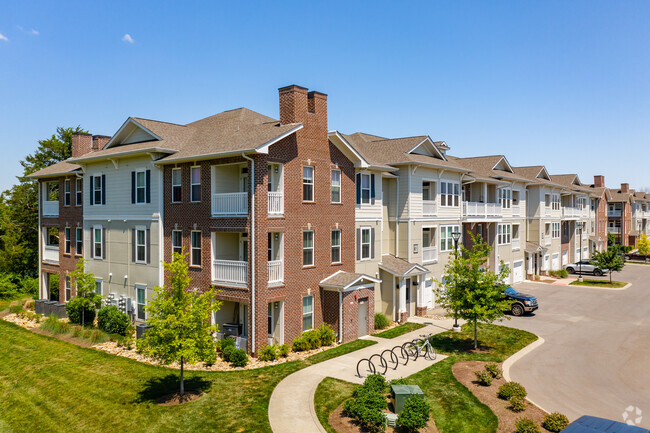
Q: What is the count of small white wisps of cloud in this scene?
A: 3